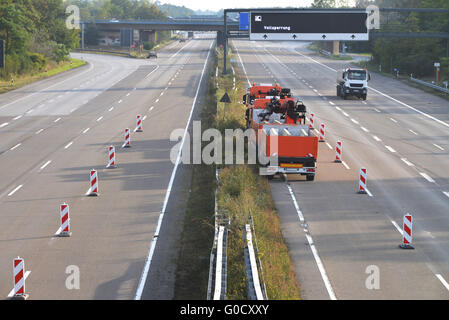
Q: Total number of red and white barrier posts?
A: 11